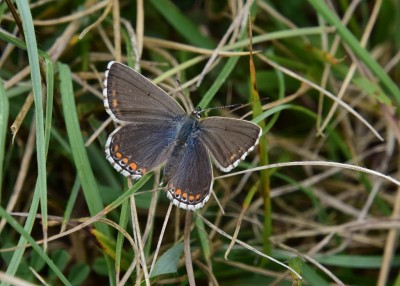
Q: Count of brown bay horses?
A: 0